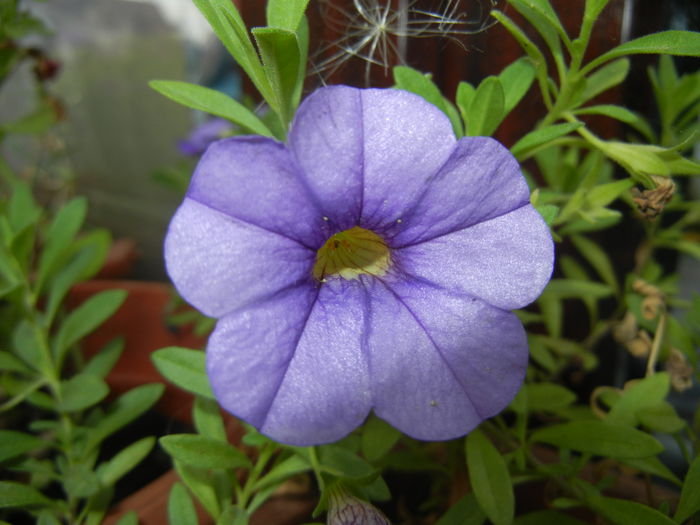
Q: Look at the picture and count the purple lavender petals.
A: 5